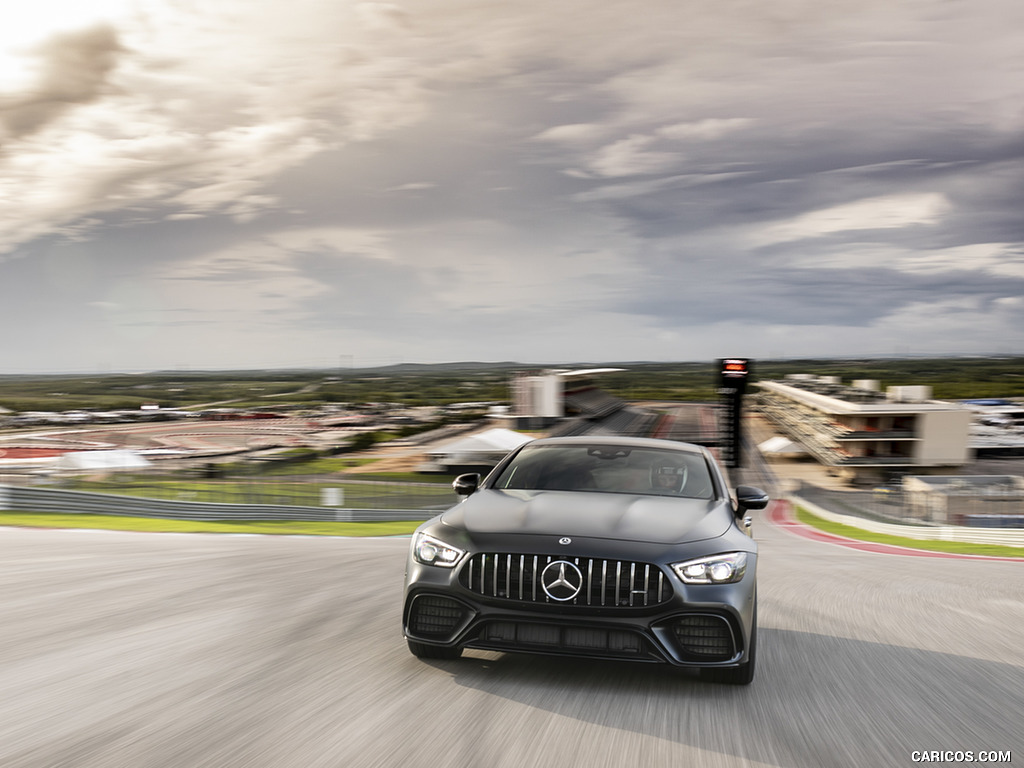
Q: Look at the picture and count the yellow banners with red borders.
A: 0